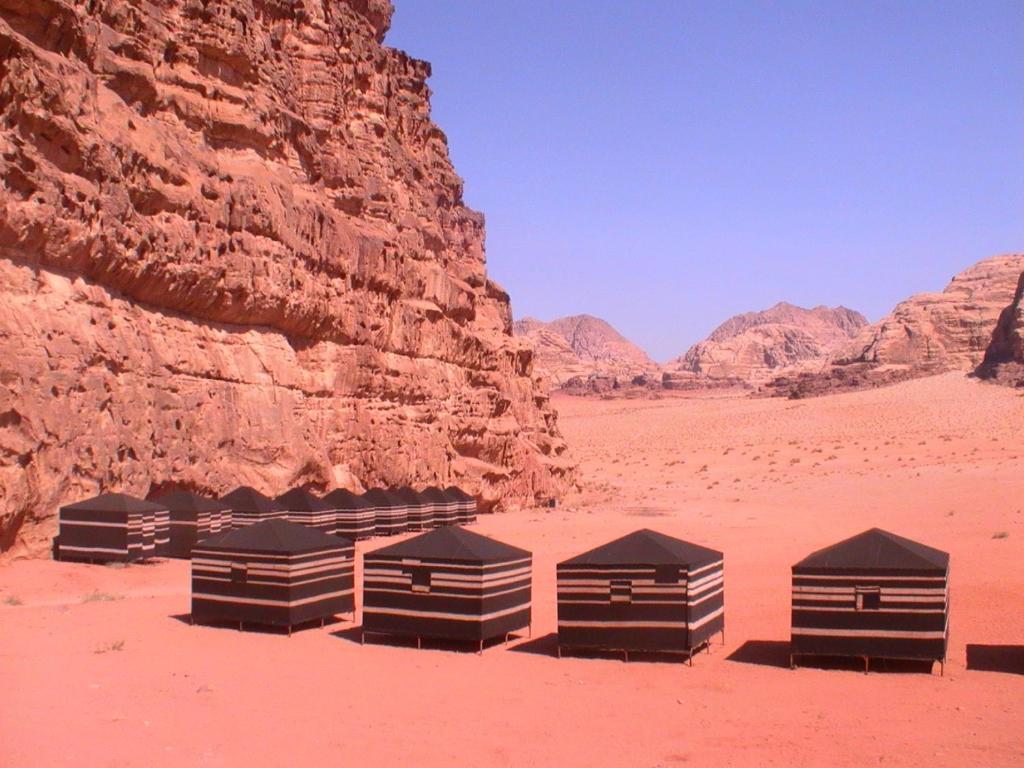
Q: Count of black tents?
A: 13